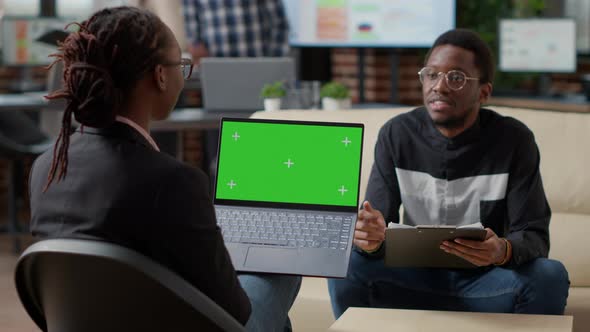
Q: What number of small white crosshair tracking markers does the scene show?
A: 5